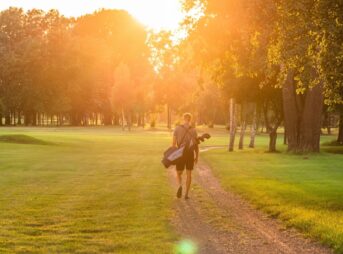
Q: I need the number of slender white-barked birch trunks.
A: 3